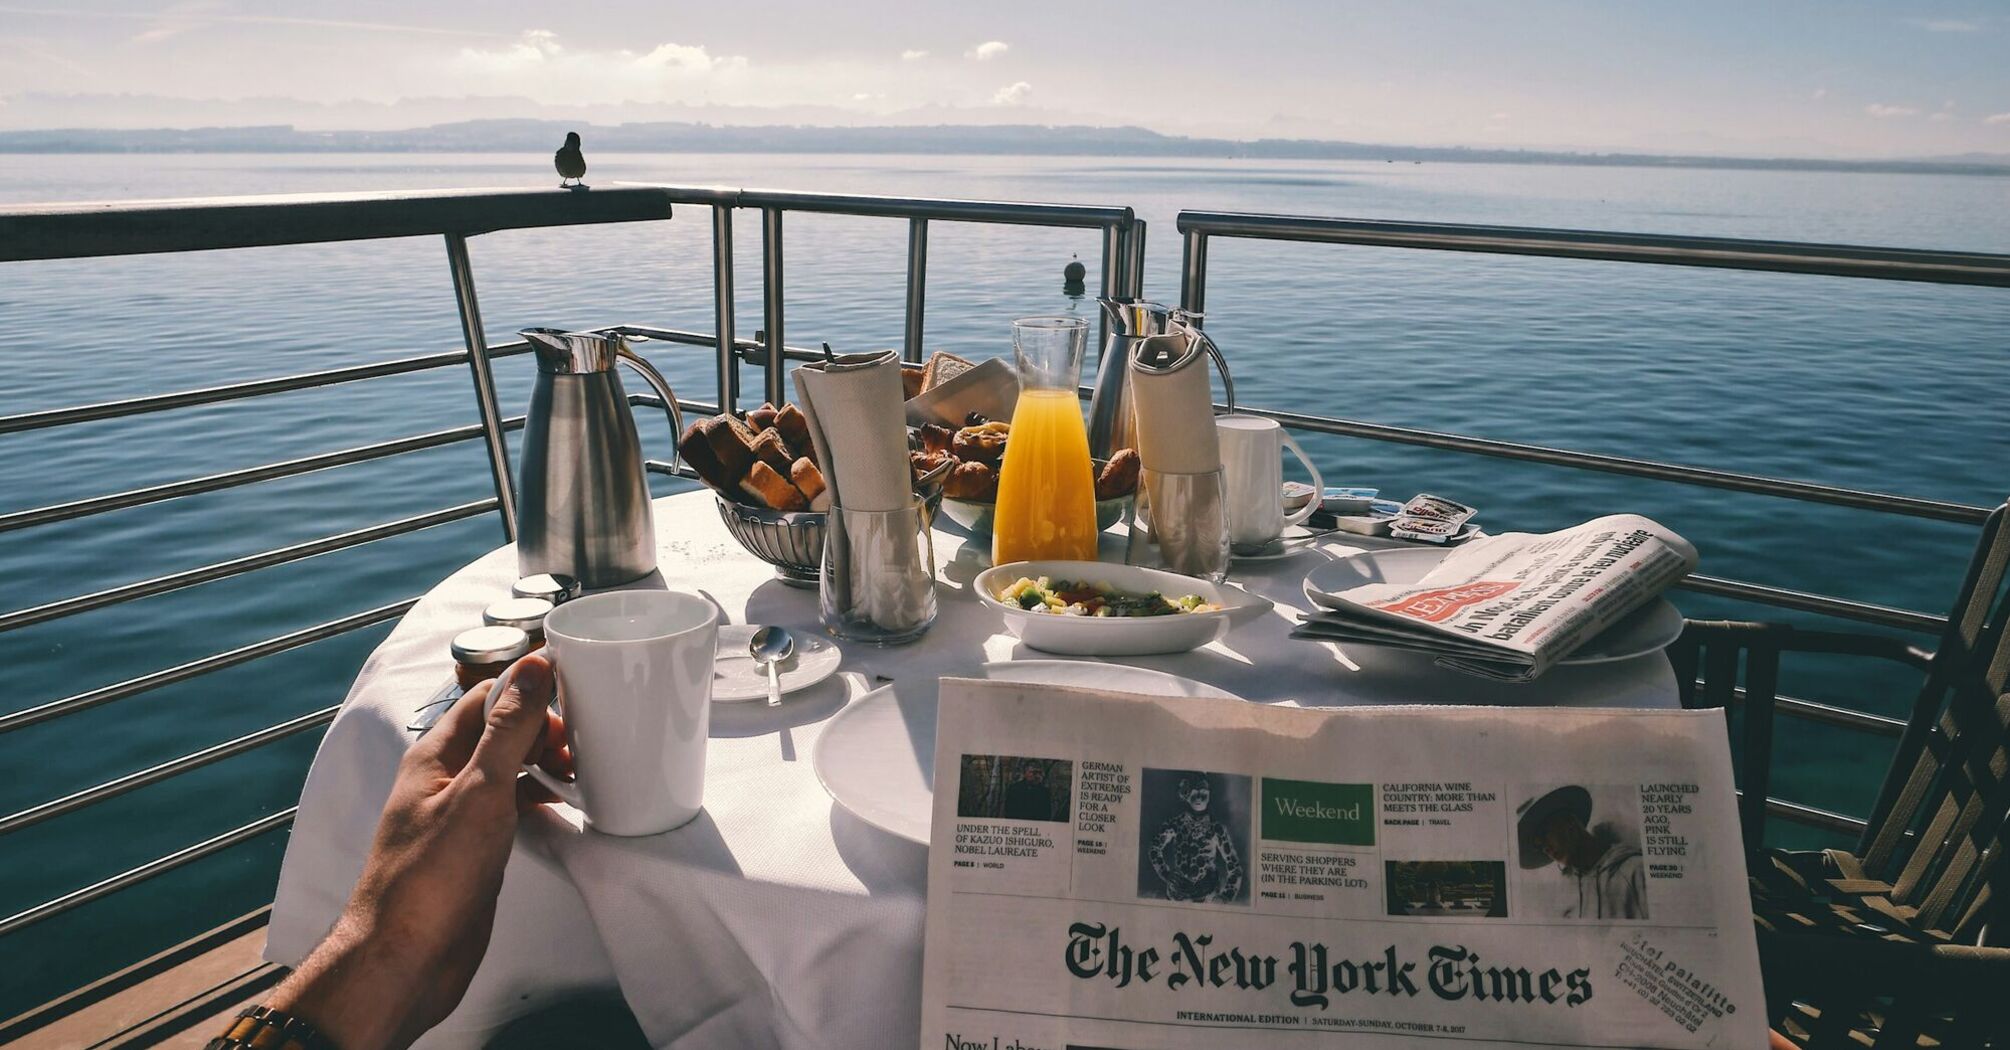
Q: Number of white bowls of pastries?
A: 1